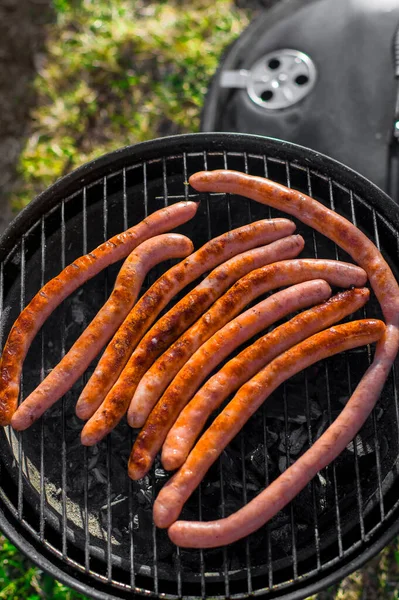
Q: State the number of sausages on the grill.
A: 9